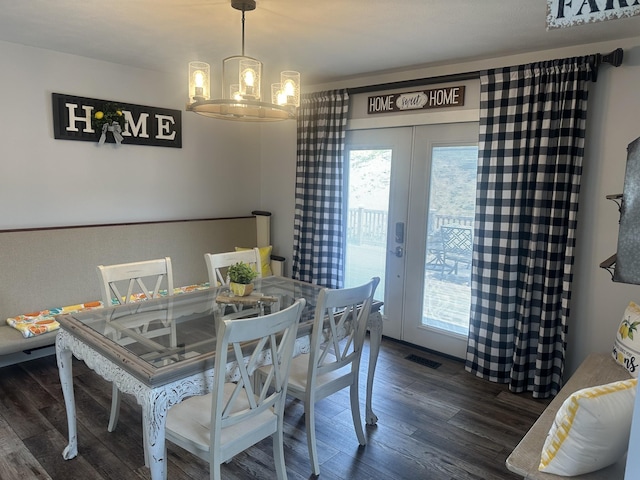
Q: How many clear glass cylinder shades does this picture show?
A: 5